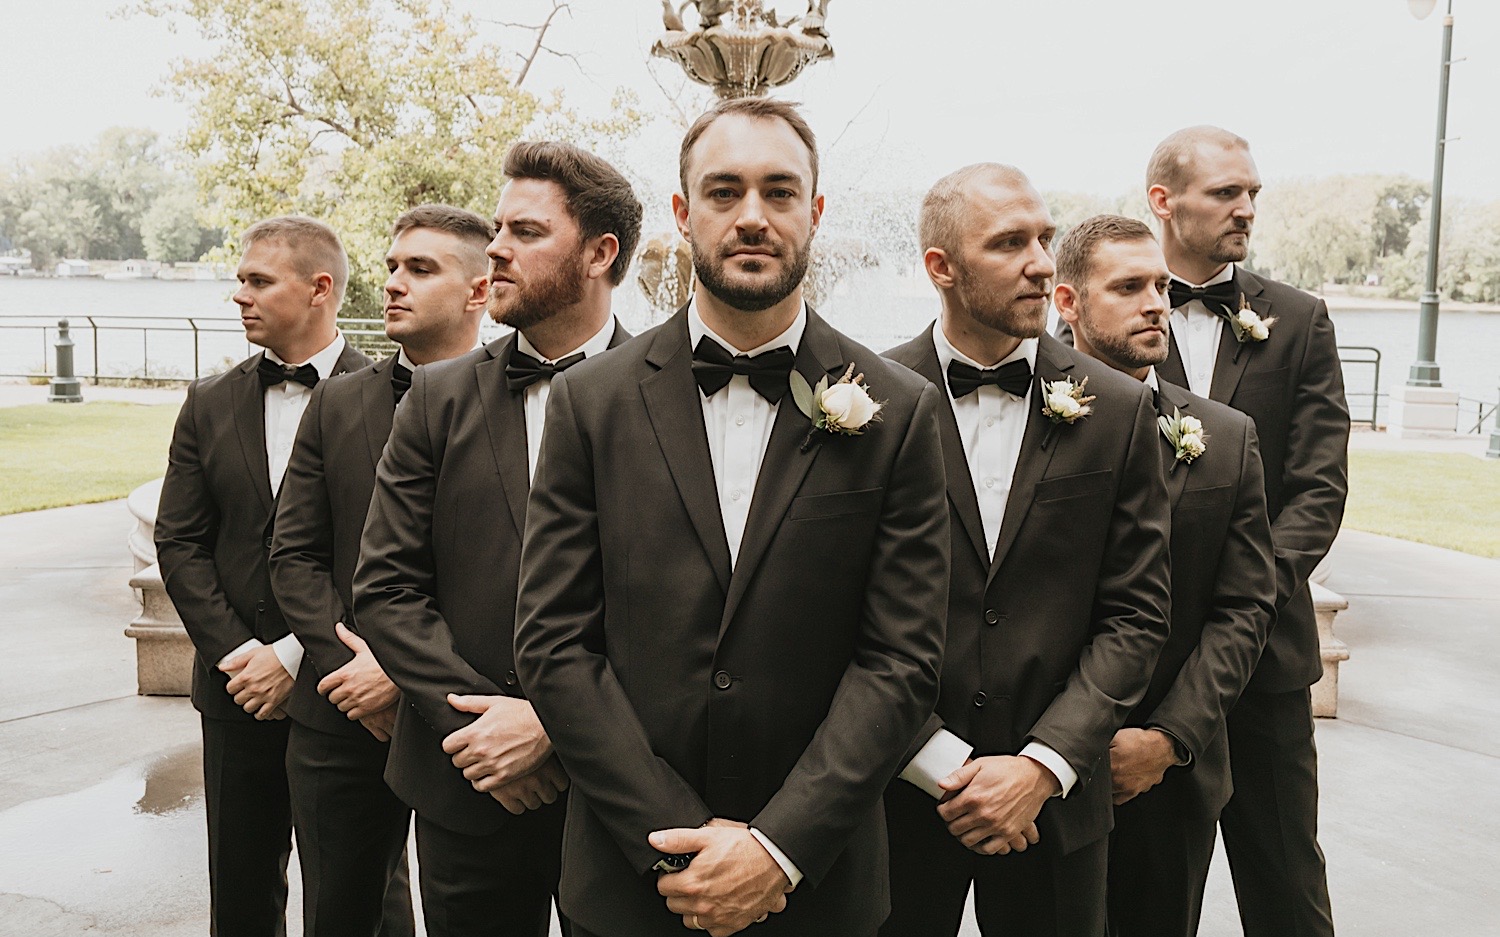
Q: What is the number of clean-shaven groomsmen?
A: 2